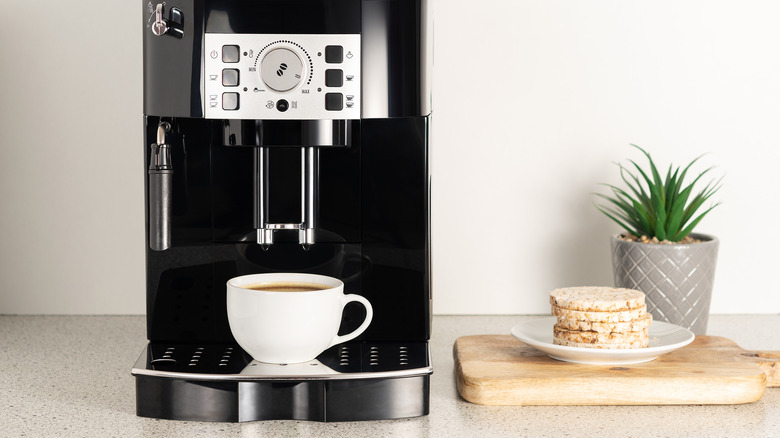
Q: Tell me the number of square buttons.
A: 6